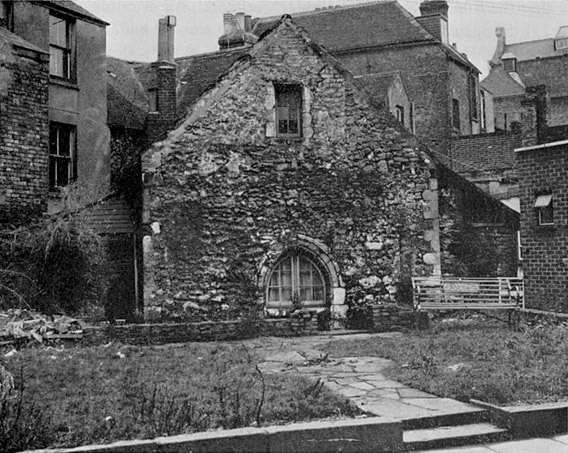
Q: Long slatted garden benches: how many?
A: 1